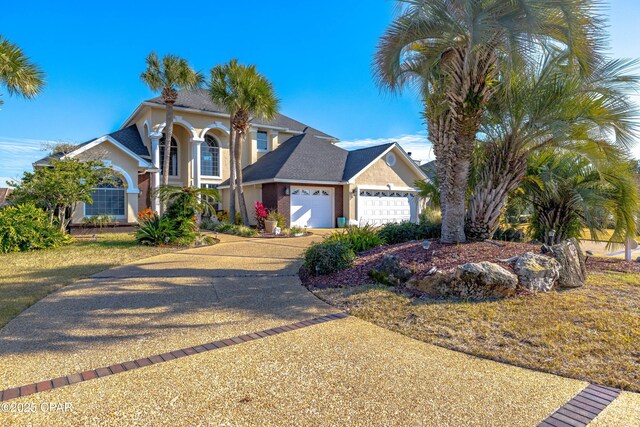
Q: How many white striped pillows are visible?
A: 0